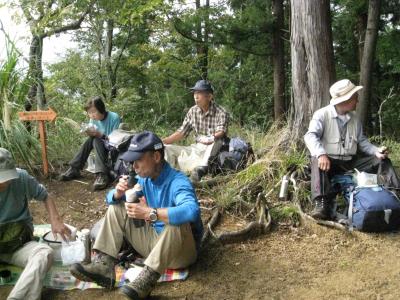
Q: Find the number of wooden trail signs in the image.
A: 1